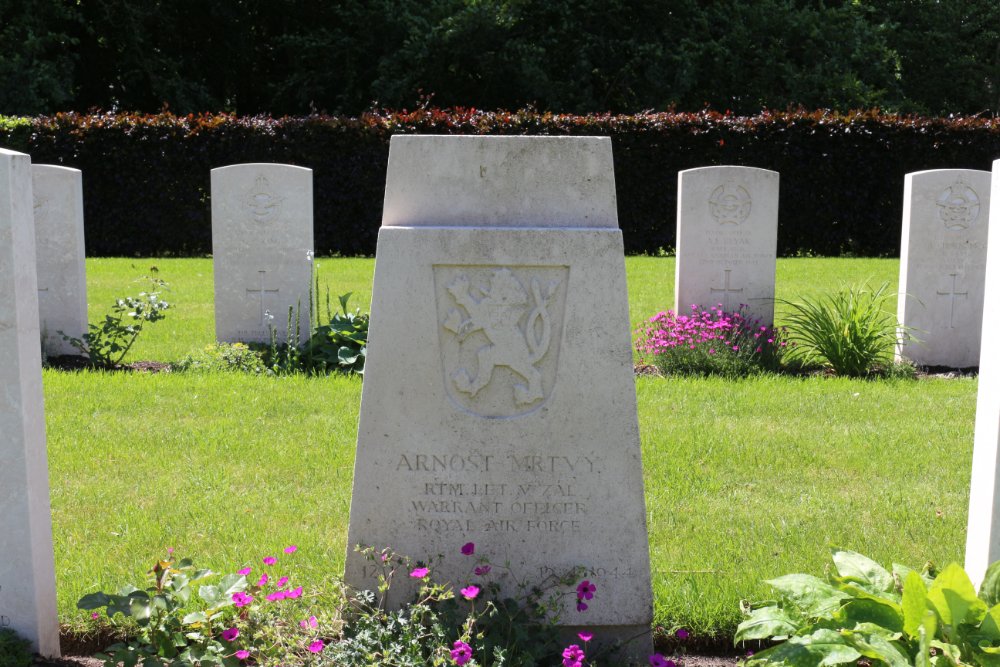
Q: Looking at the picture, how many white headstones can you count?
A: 7